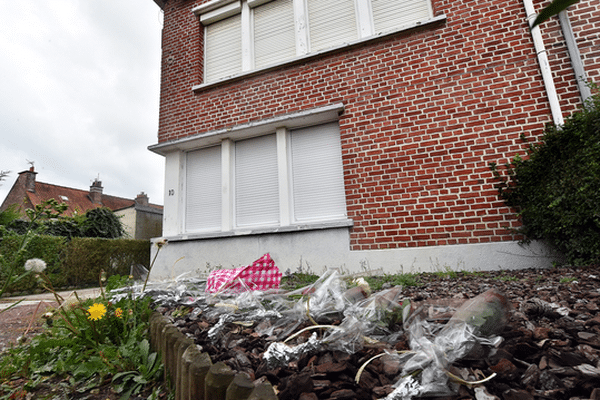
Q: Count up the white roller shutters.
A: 7